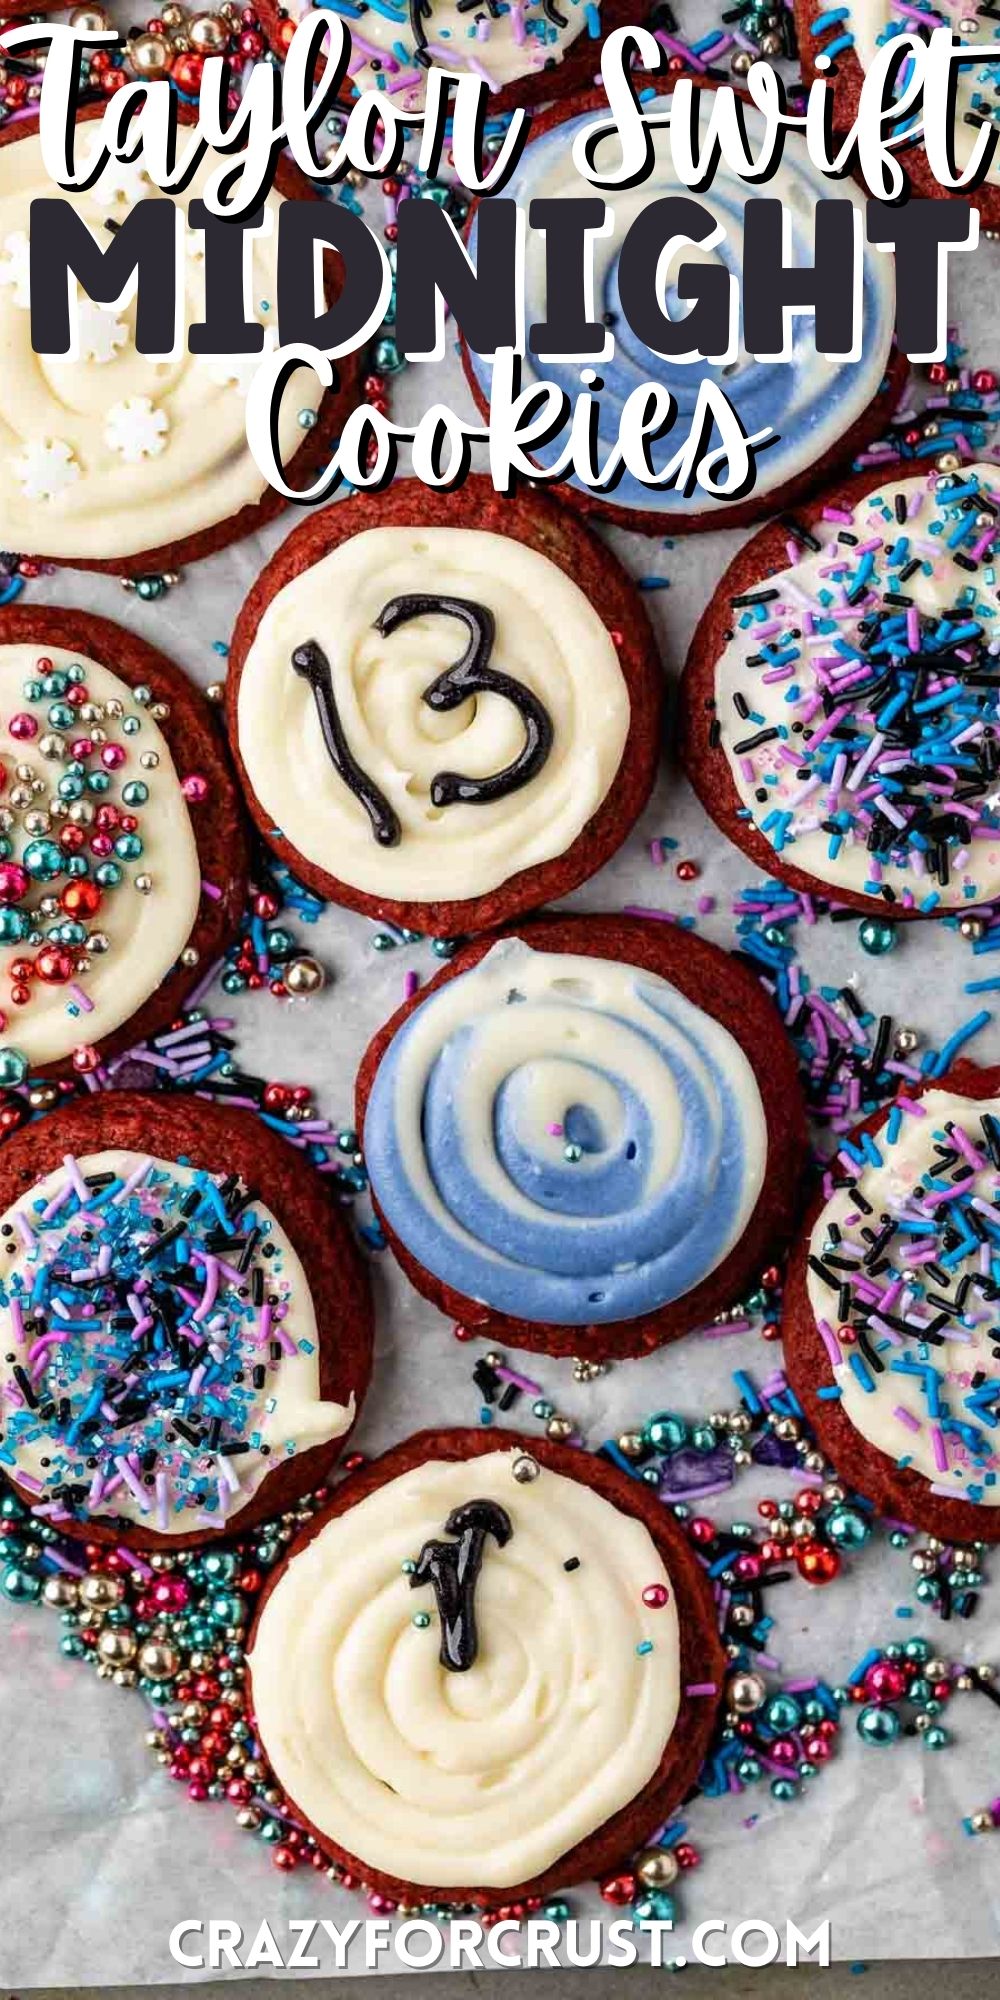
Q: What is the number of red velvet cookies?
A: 11